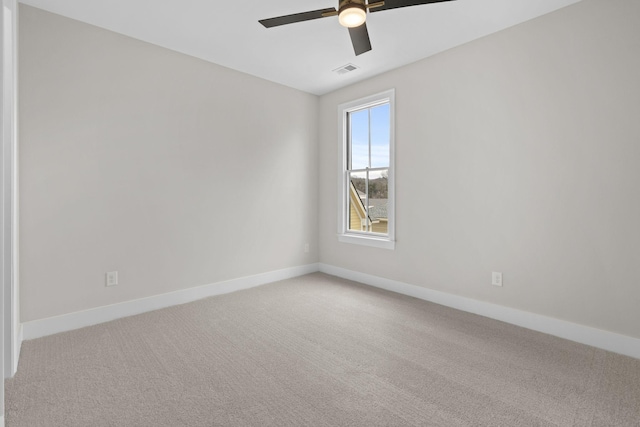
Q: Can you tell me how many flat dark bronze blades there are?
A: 3